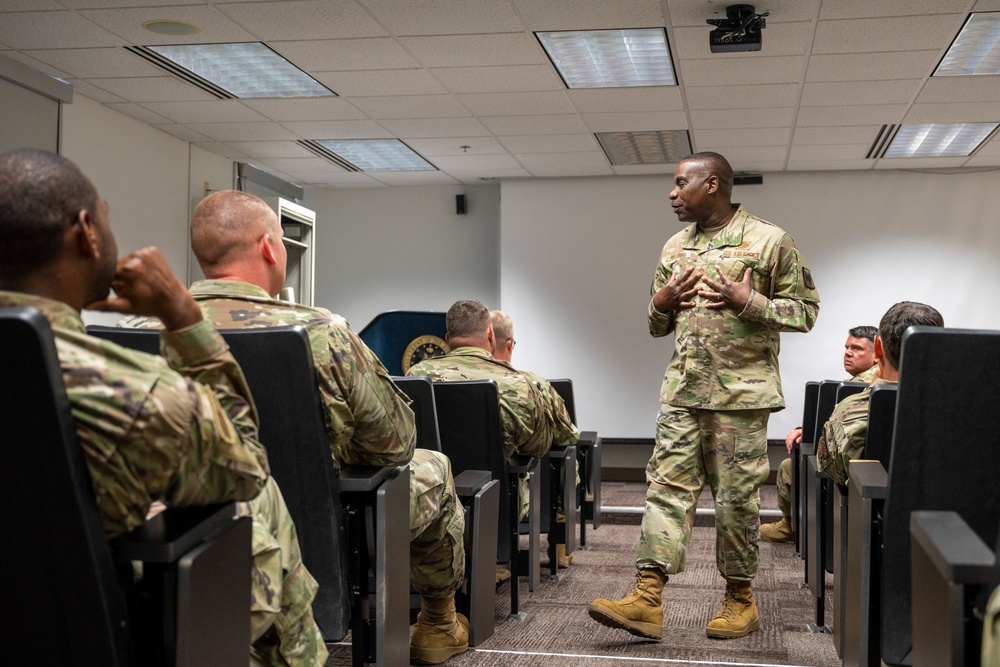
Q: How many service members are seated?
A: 6